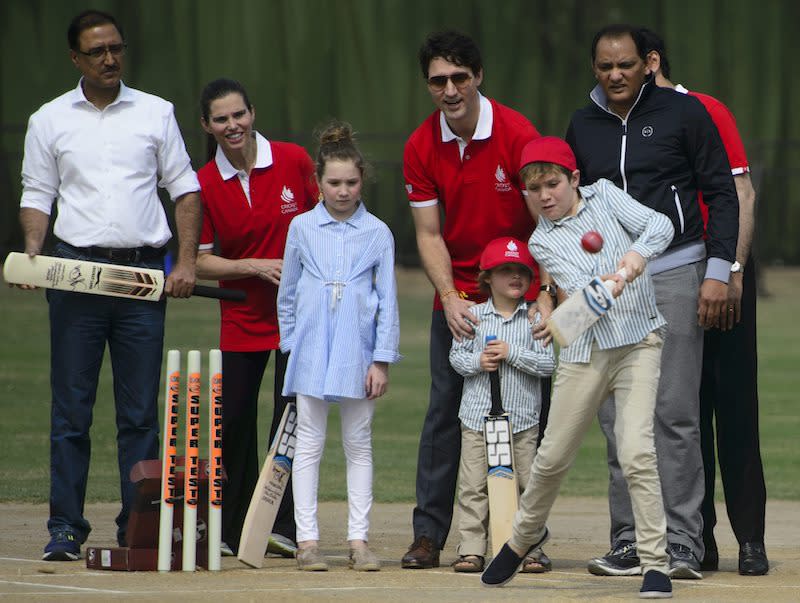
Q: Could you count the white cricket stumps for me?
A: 3